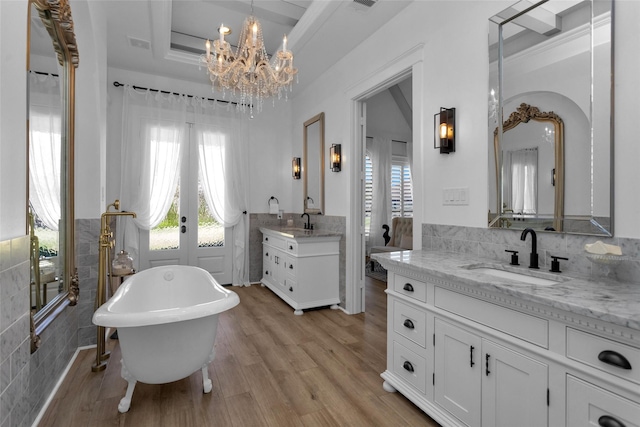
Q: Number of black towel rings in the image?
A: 1